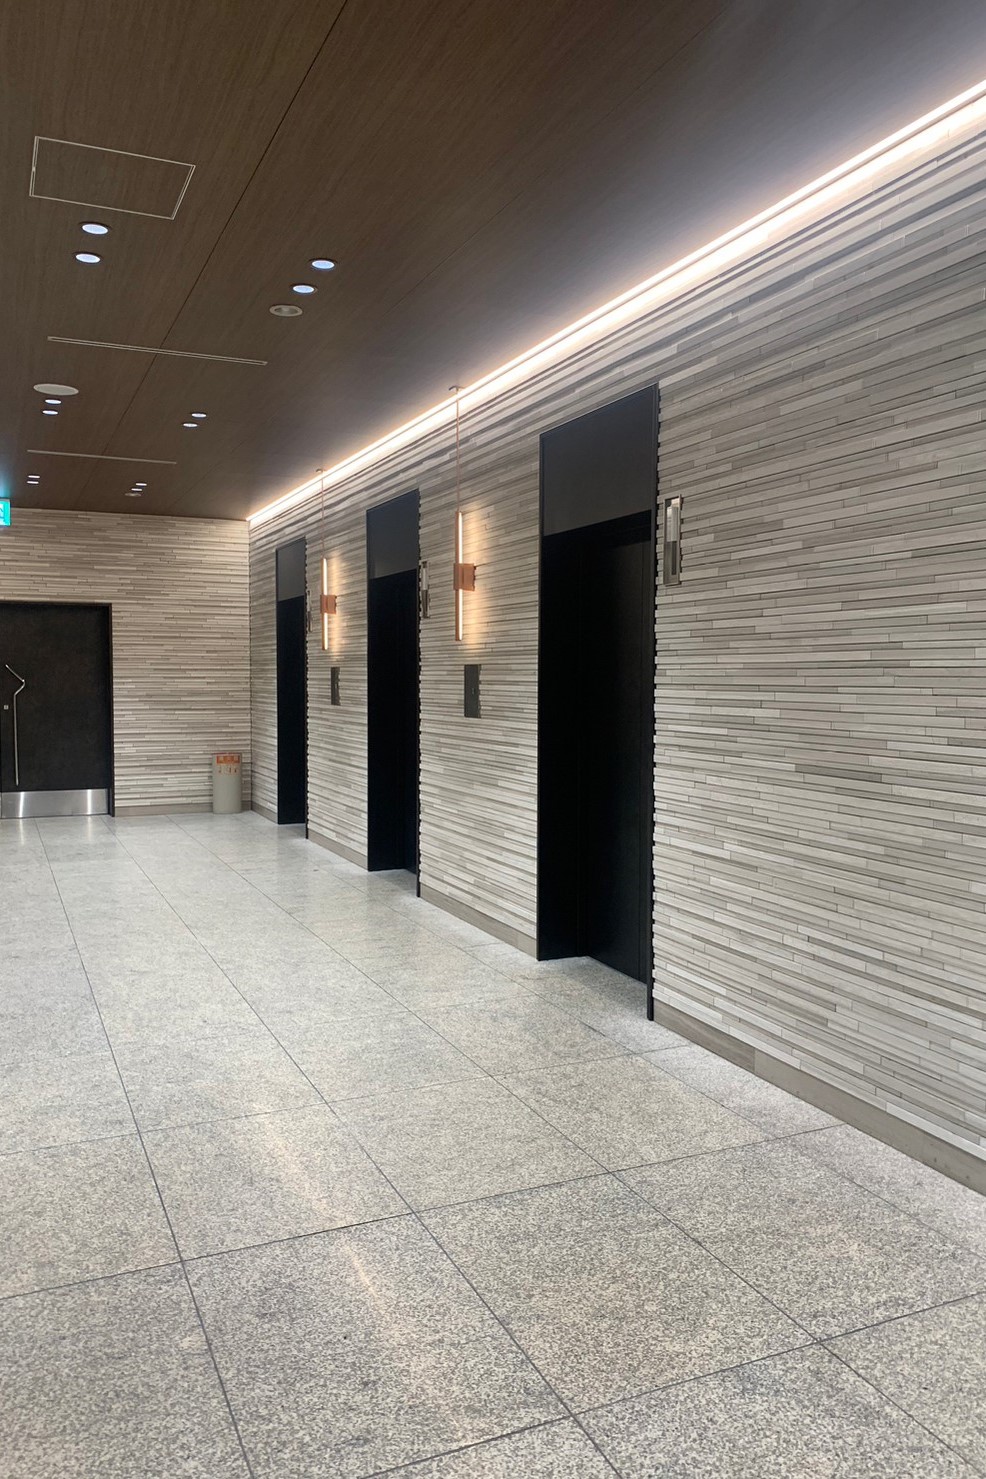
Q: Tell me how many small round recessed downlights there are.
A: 12